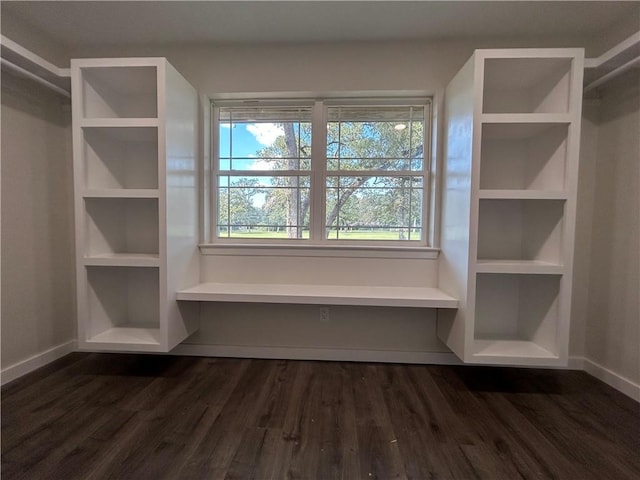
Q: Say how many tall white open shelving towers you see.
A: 2